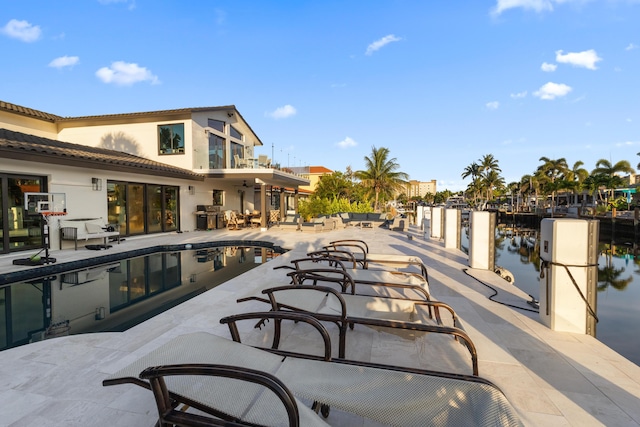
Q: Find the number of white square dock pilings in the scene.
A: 6